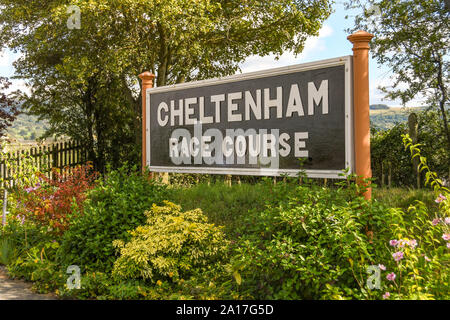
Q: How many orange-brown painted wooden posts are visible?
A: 2